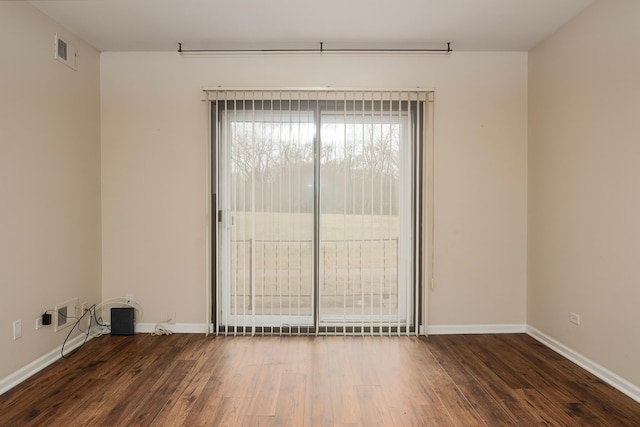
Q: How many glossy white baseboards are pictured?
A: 4